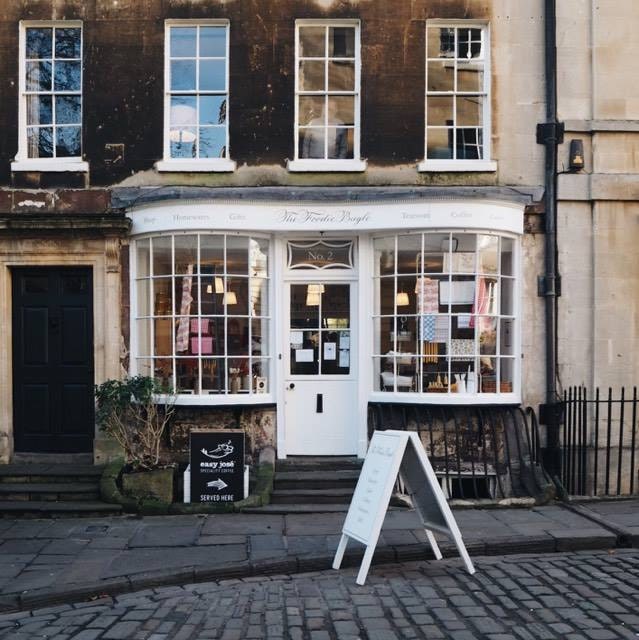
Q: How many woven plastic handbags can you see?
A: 0